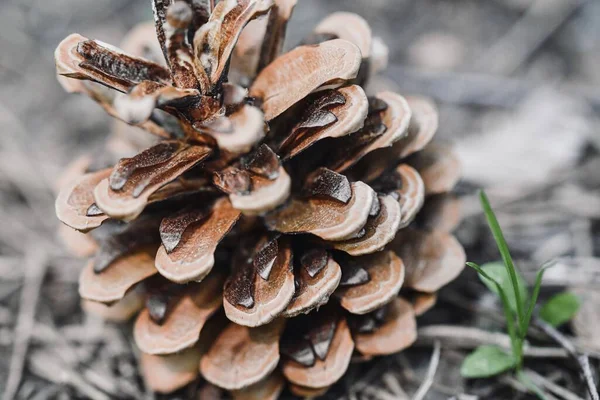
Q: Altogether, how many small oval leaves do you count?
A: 3